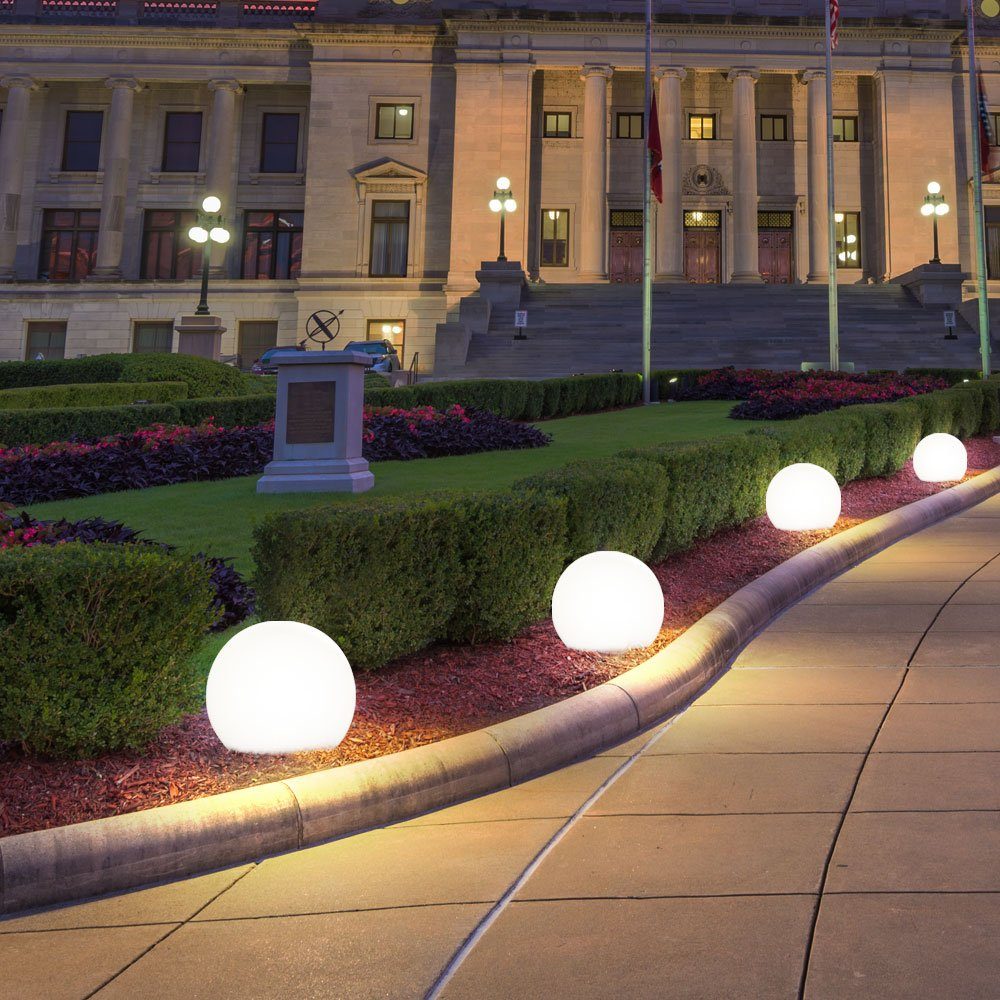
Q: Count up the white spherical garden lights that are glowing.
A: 4